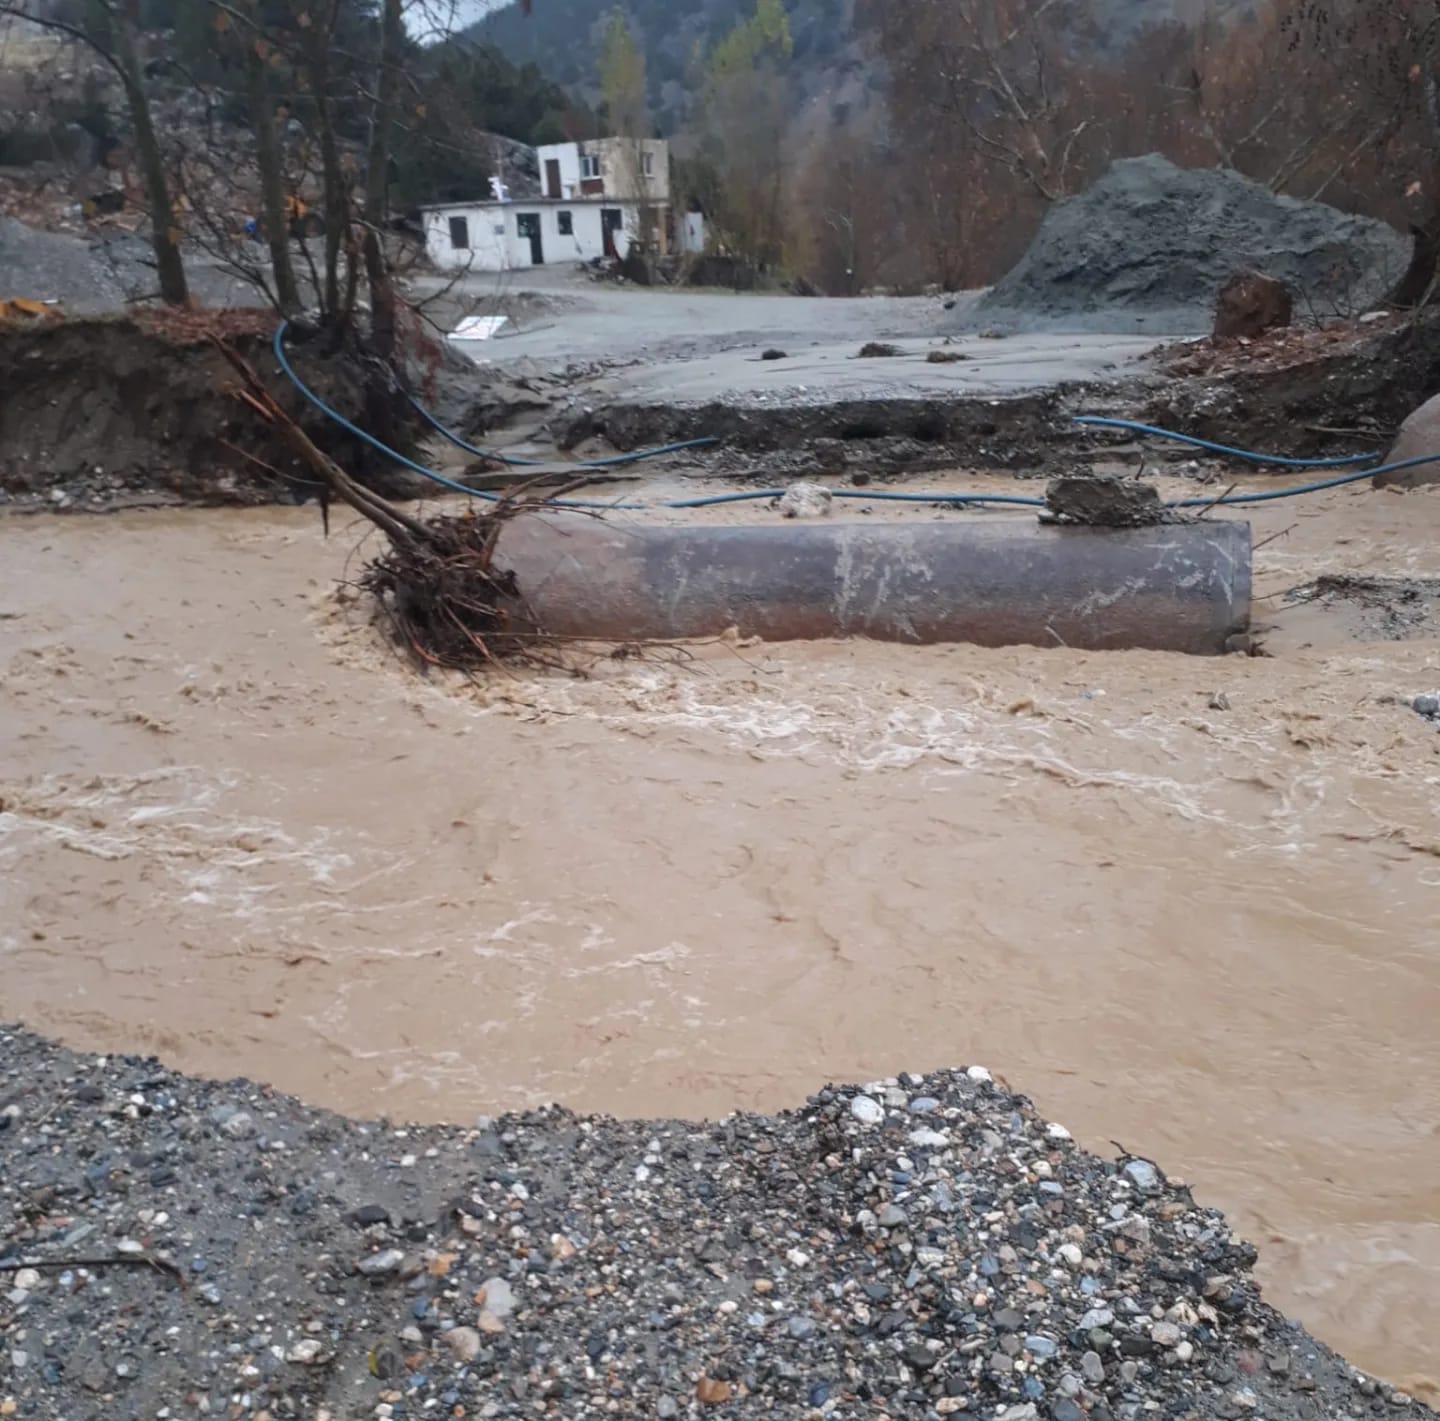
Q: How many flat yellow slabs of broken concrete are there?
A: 0